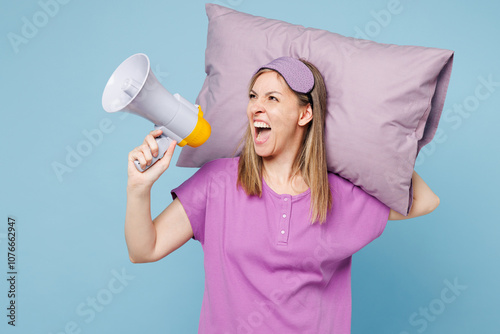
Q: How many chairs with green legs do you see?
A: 0